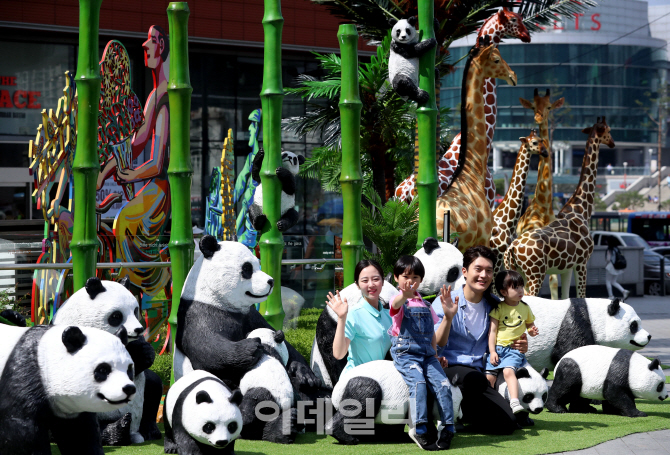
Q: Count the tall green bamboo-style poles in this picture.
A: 5